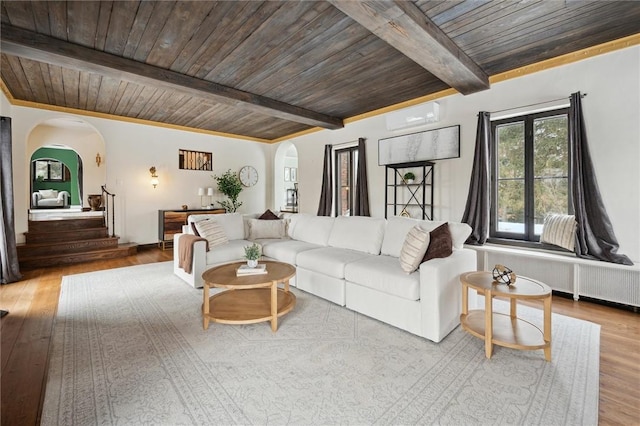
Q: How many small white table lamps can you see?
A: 2